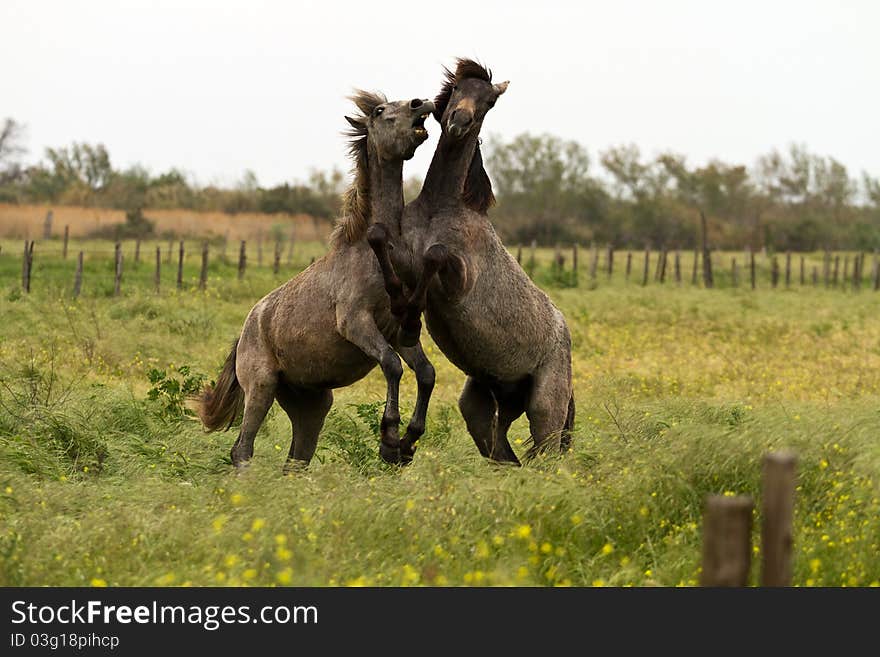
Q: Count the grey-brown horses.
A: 2